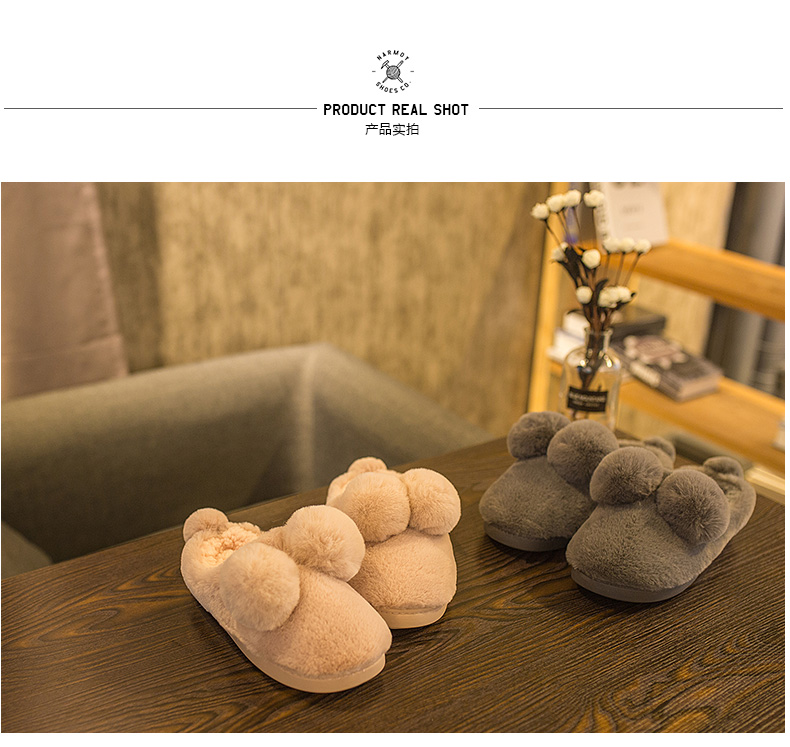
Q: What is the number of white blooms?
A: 12